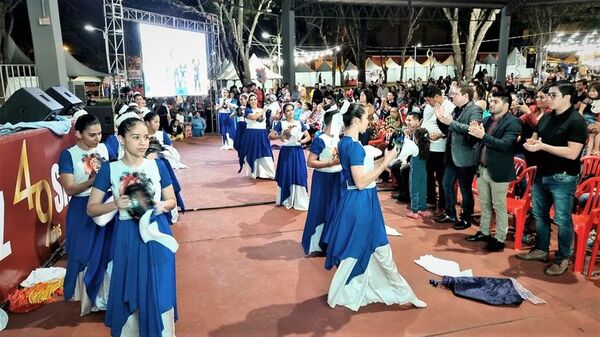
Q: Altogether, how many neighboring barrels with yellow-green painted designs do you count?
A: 0